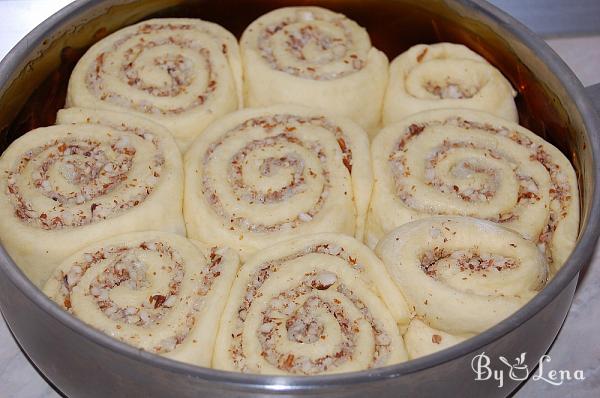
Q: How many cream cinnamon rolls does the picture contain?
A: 9